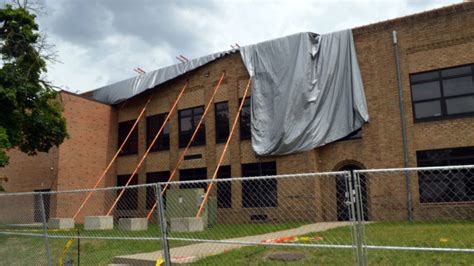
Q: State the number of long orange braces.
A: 4